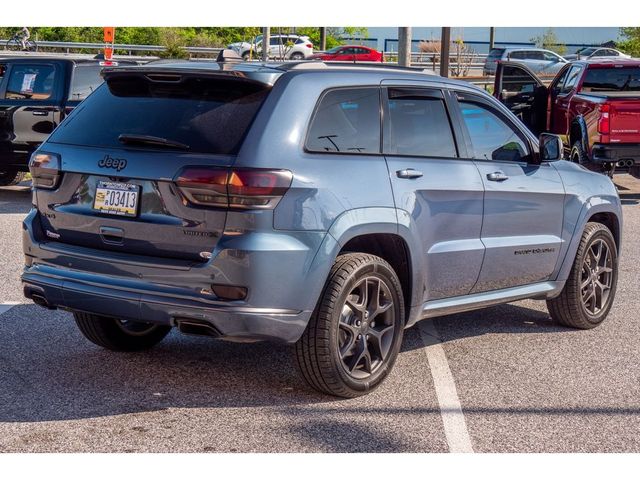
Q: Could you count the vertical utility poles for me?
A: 5